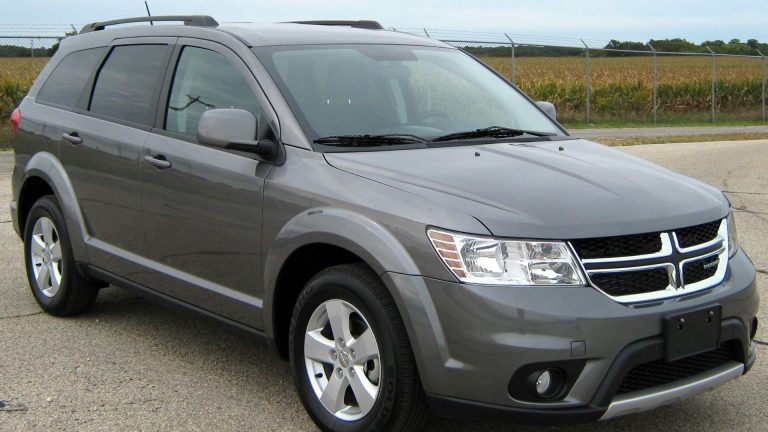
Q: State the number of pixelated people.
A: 0